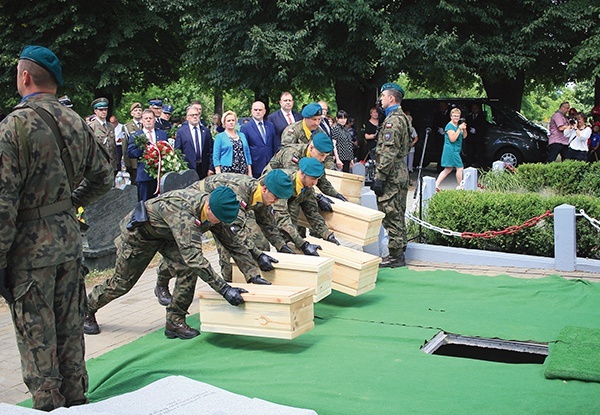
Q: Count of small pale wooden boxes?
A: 5